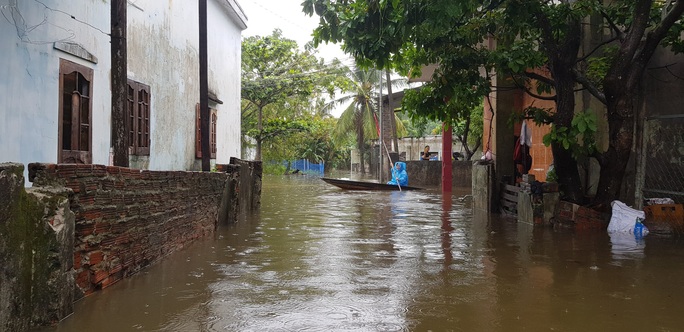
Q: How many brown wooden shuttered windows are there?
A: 3